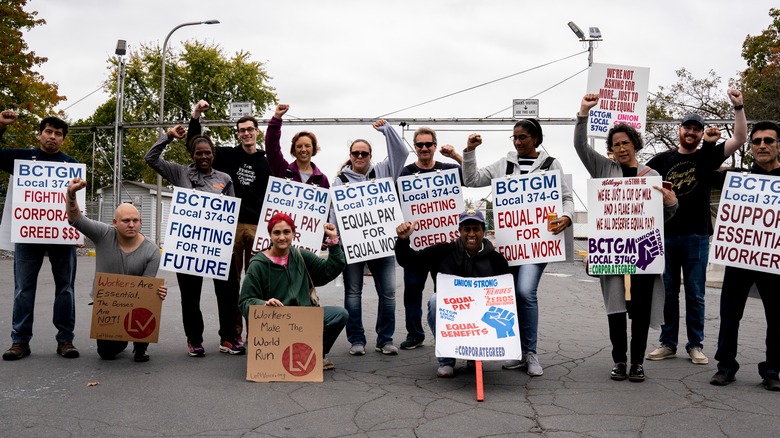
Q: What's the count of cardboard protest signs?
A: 2